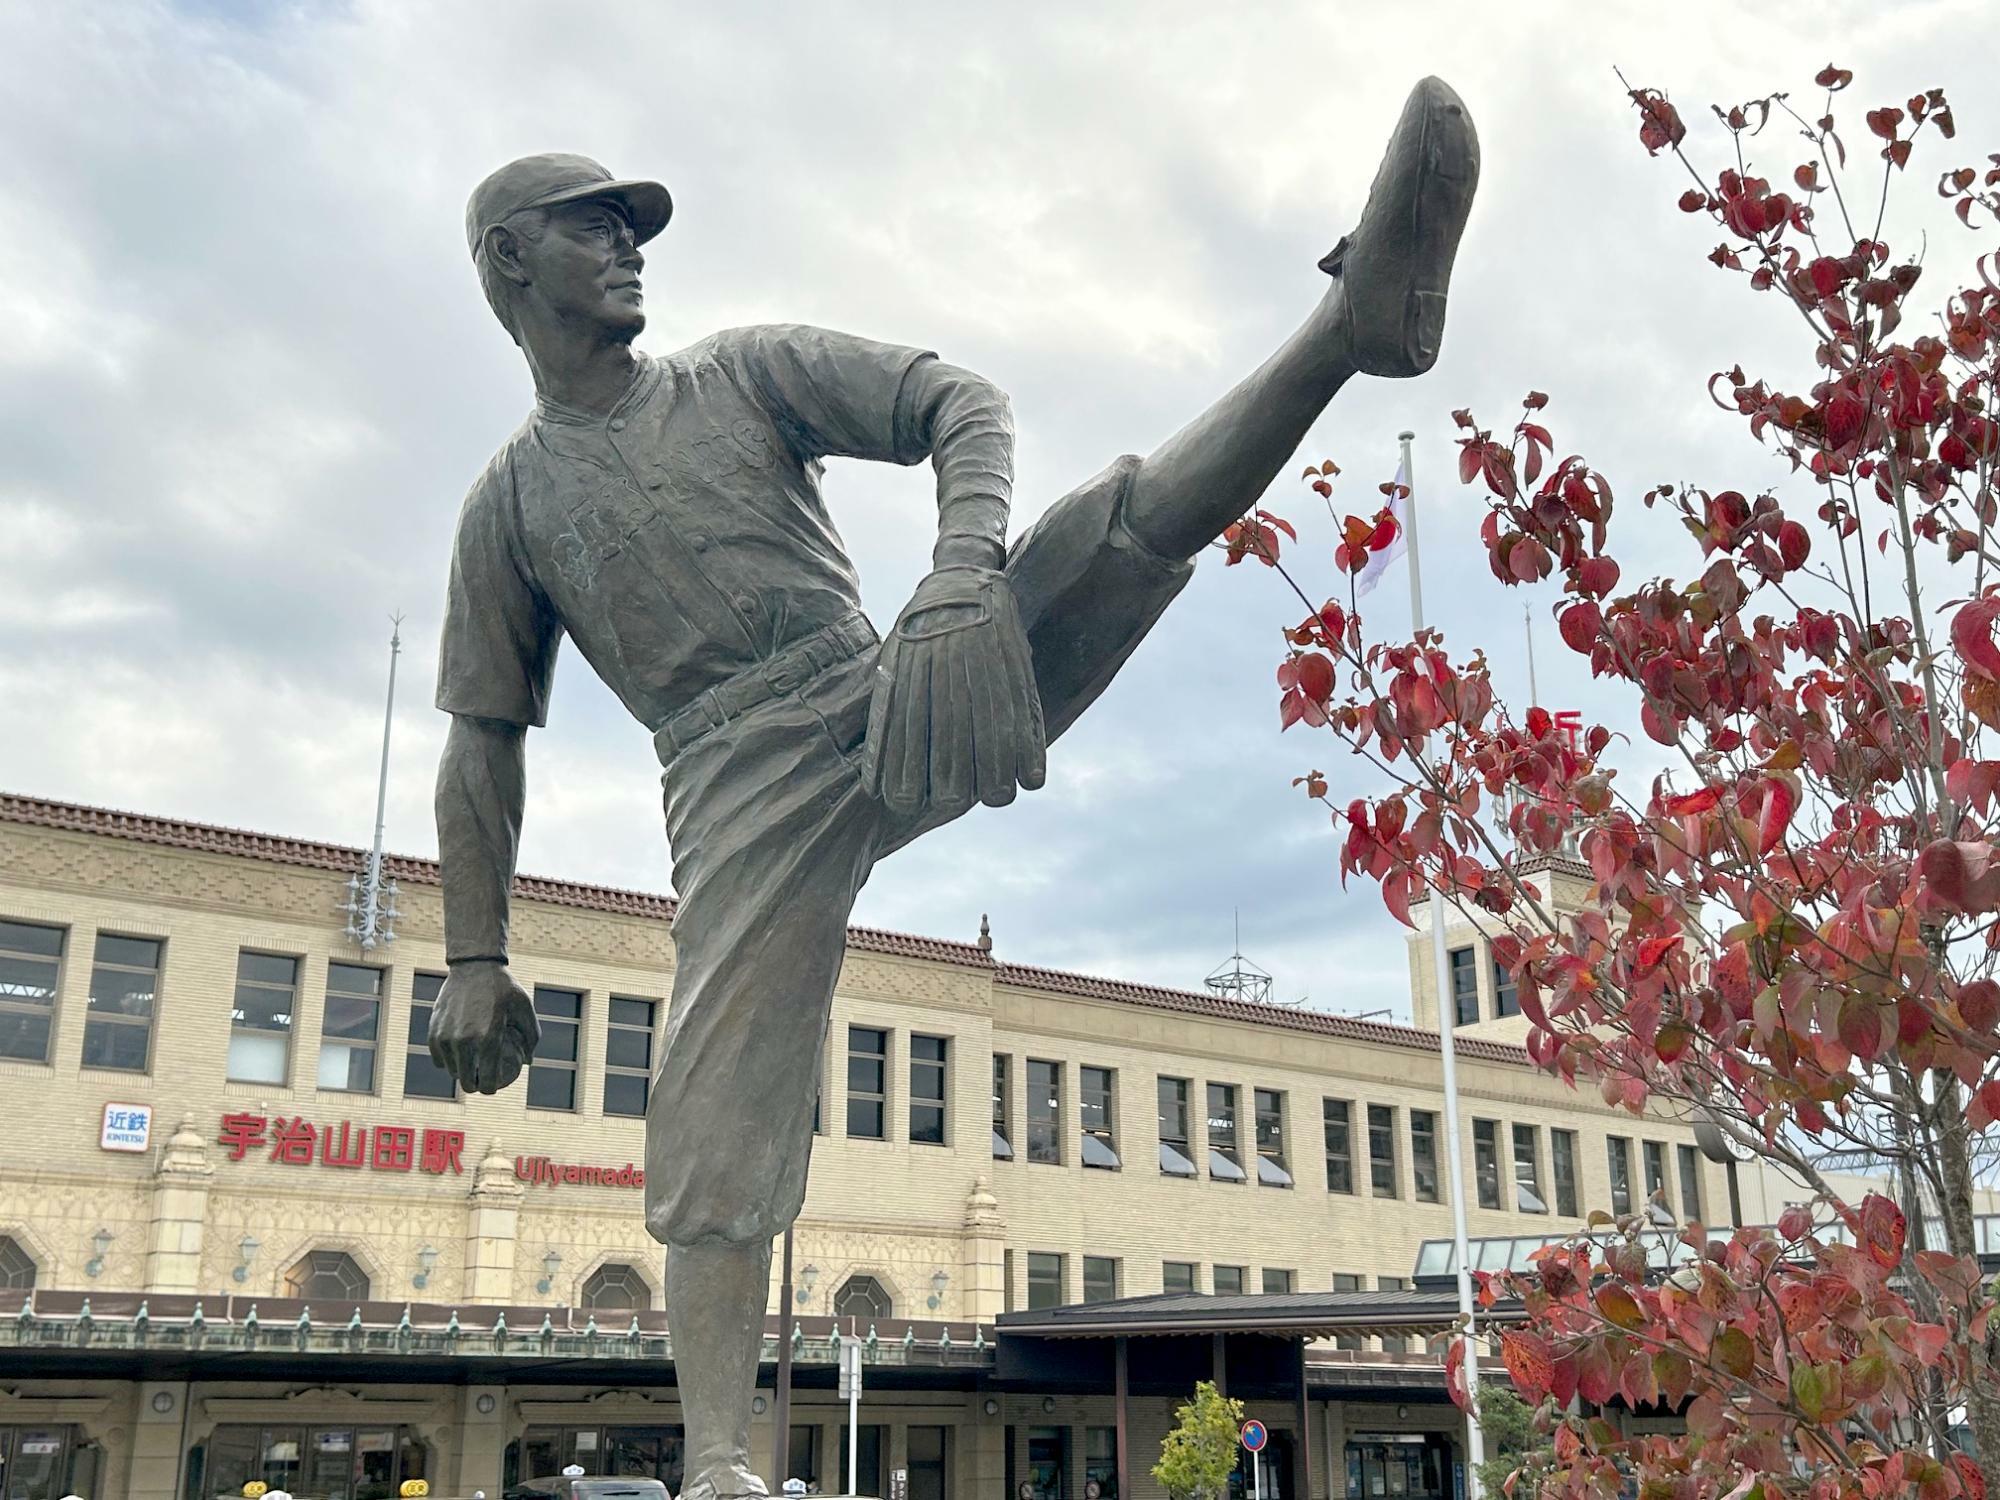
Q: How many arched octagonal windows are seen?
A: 4